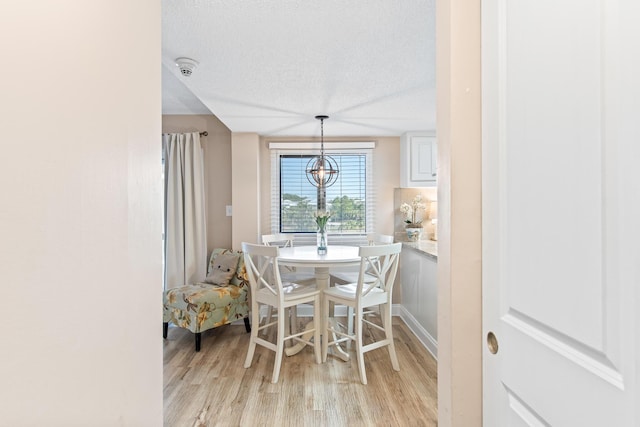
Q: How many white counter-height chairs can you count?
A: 4